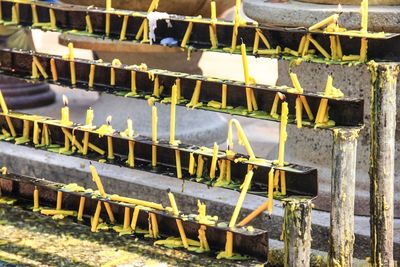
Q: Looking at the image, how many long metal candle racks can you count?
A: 4